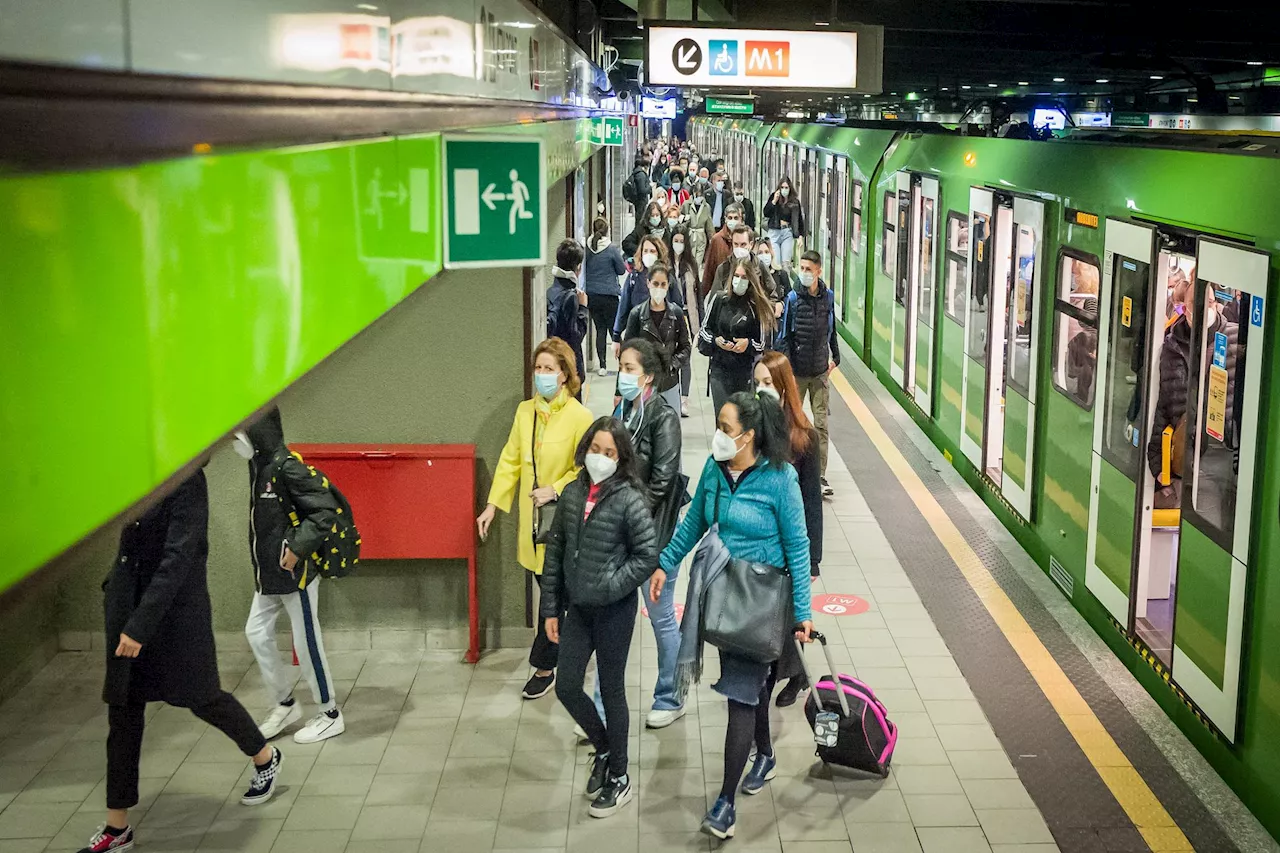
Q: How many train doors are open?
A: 3